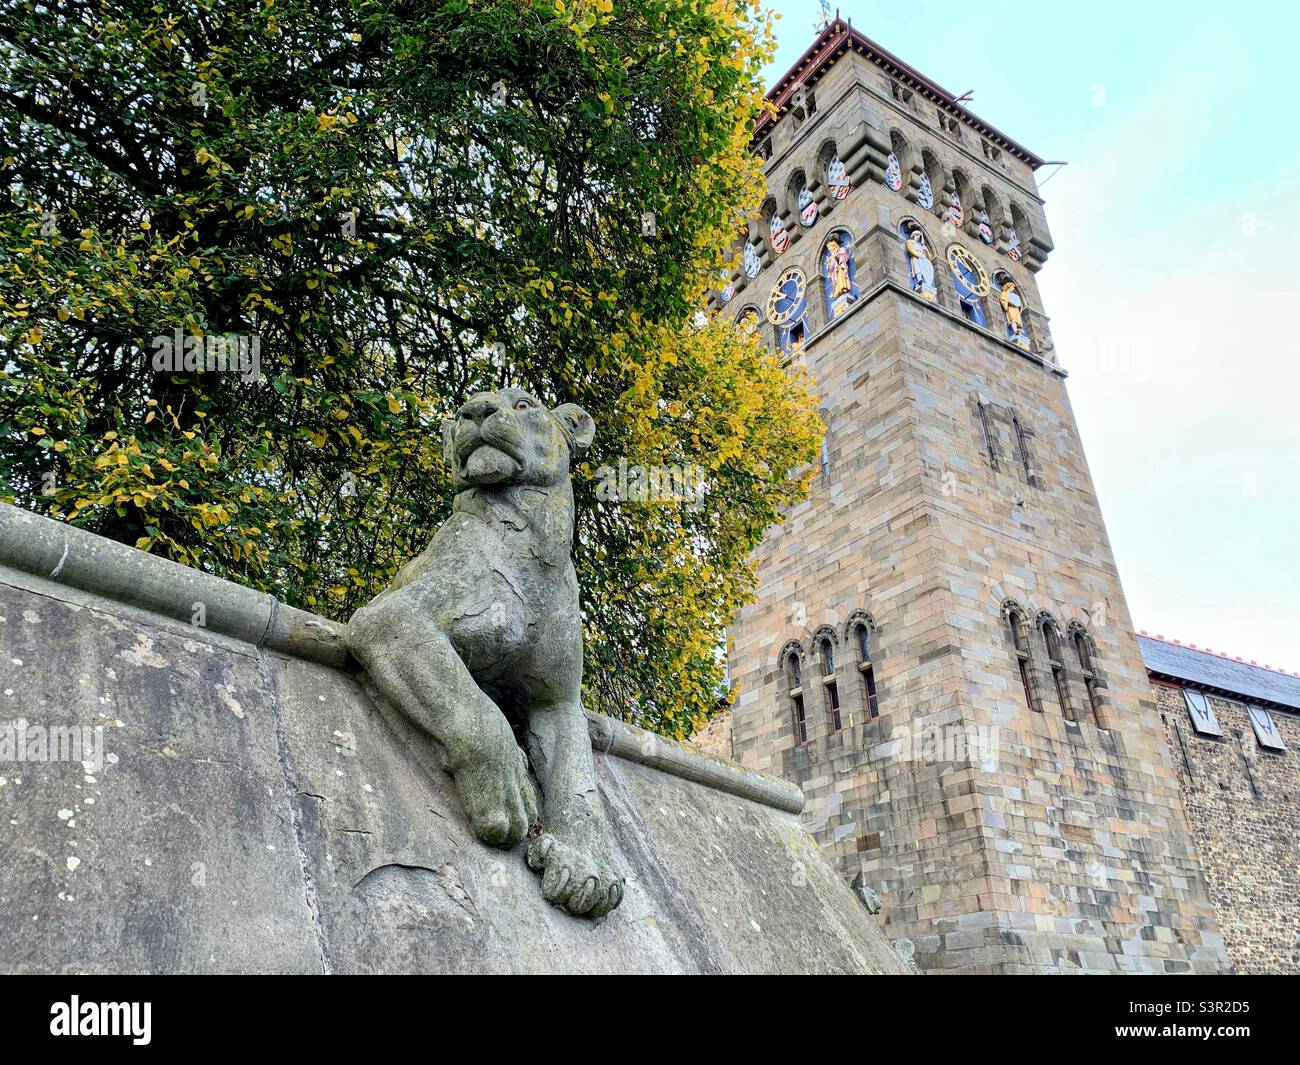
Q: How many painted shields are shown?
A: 10